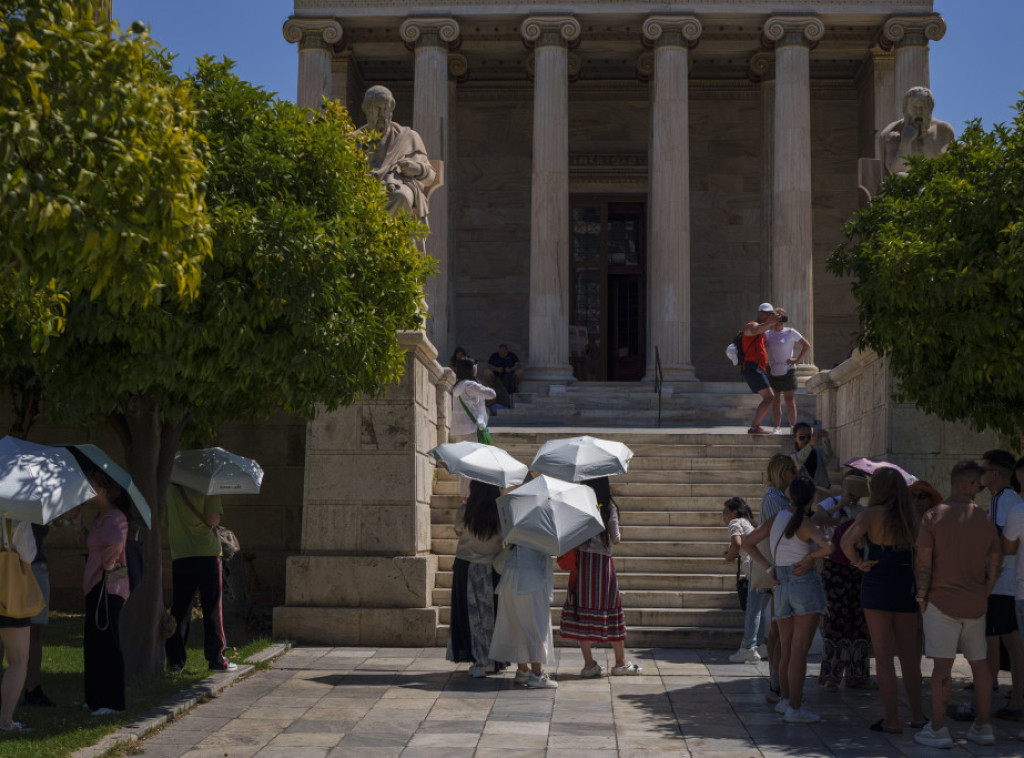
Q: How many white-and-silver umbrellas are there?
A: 5